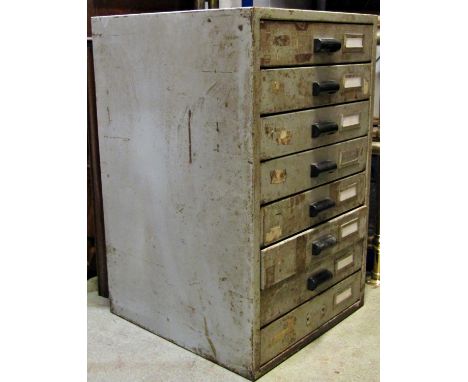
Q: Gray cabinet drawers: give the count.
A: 8